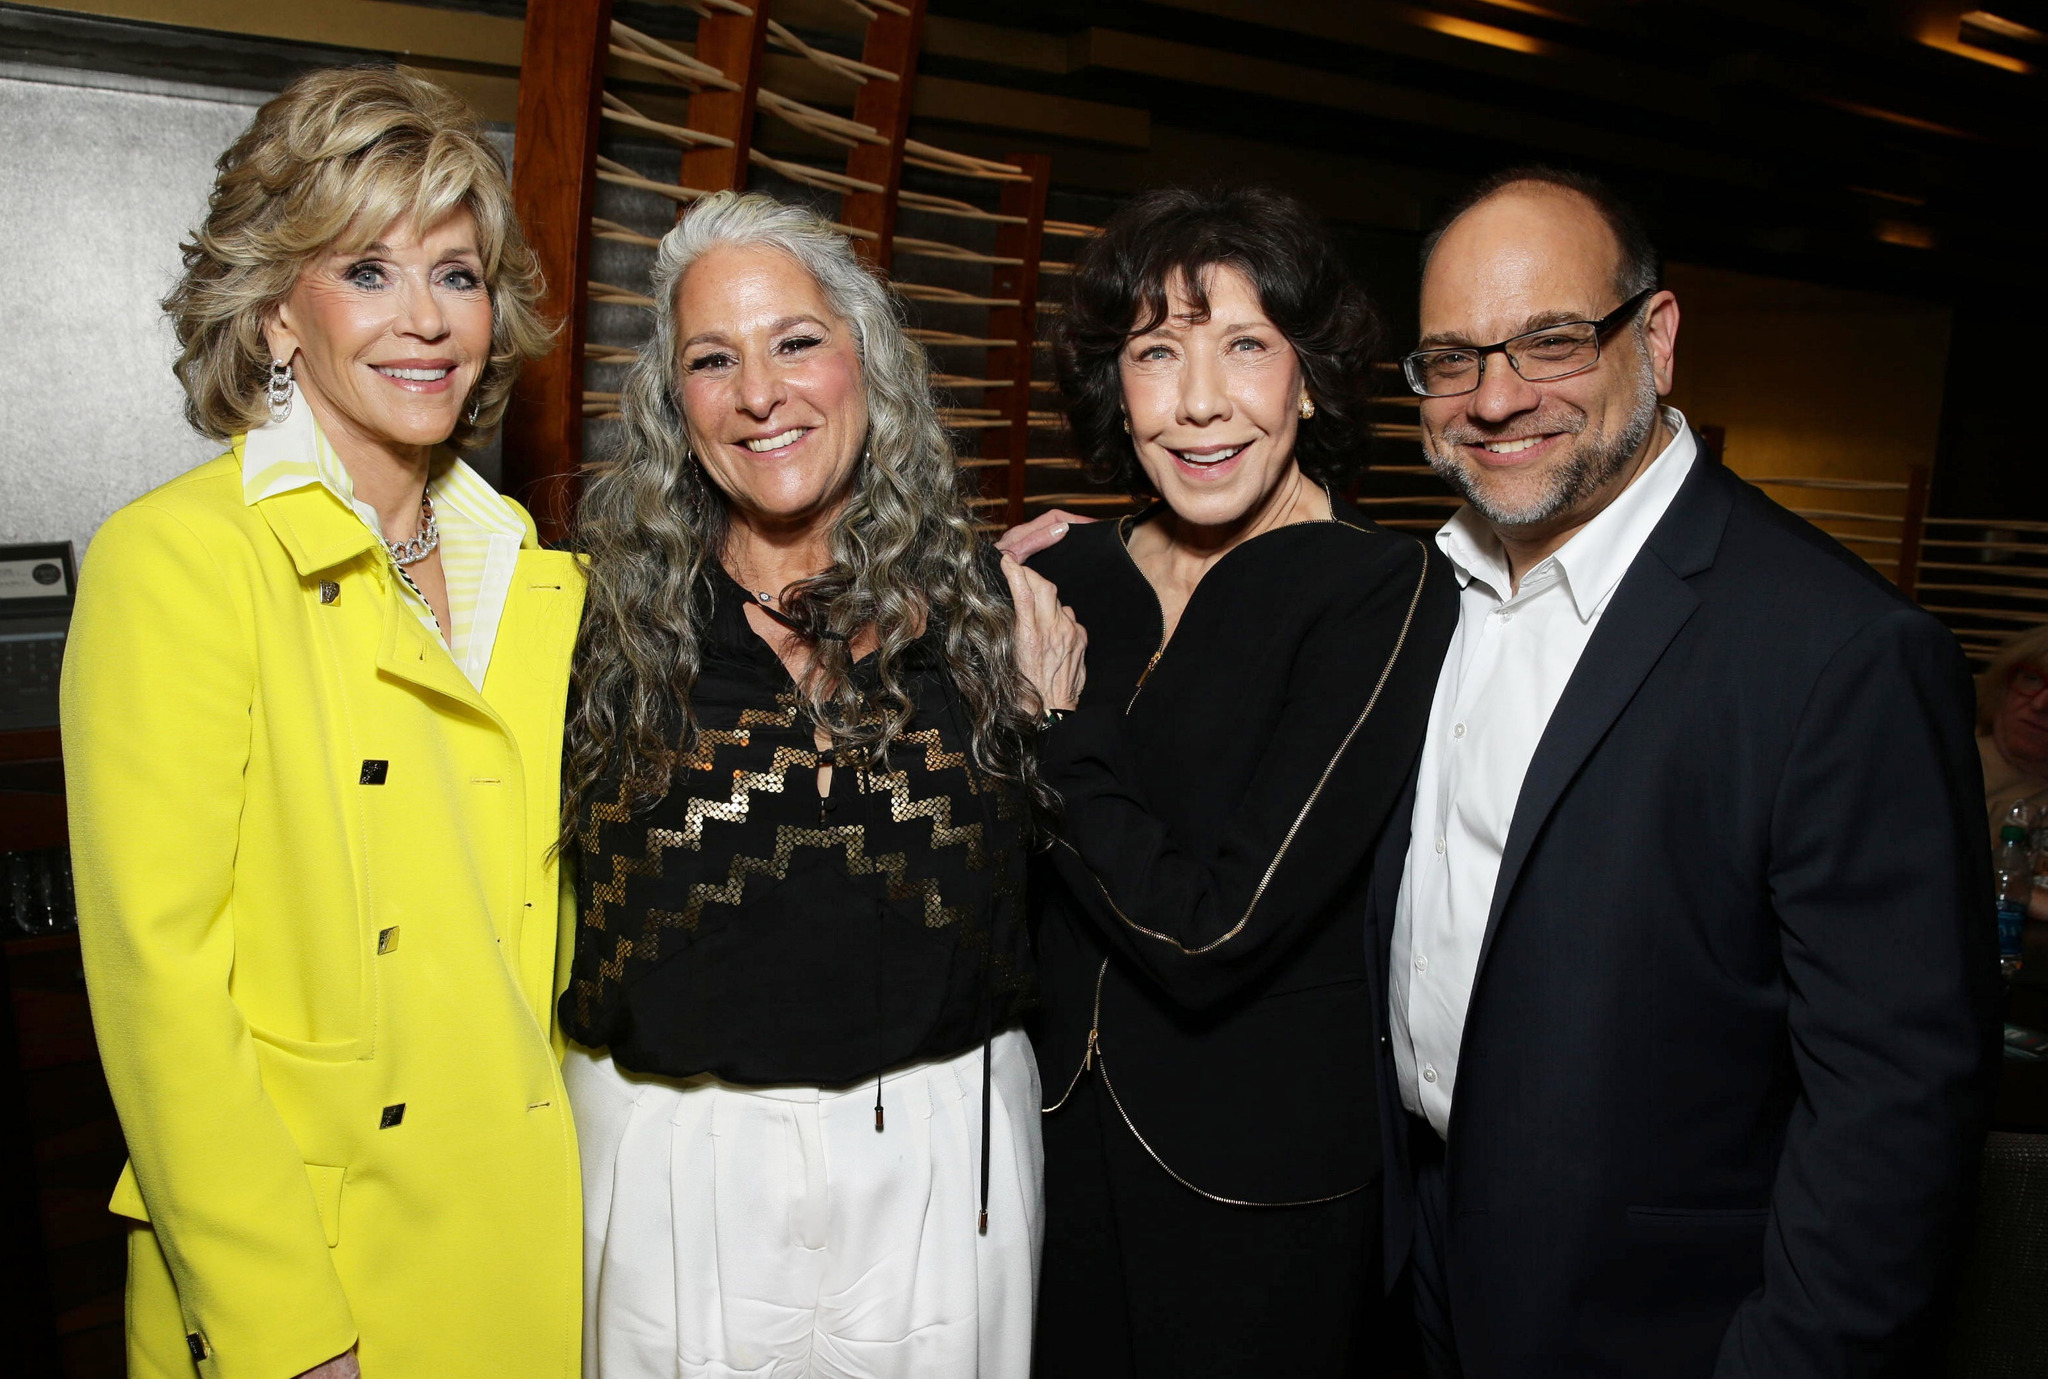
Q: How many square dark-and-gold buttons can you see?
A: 5